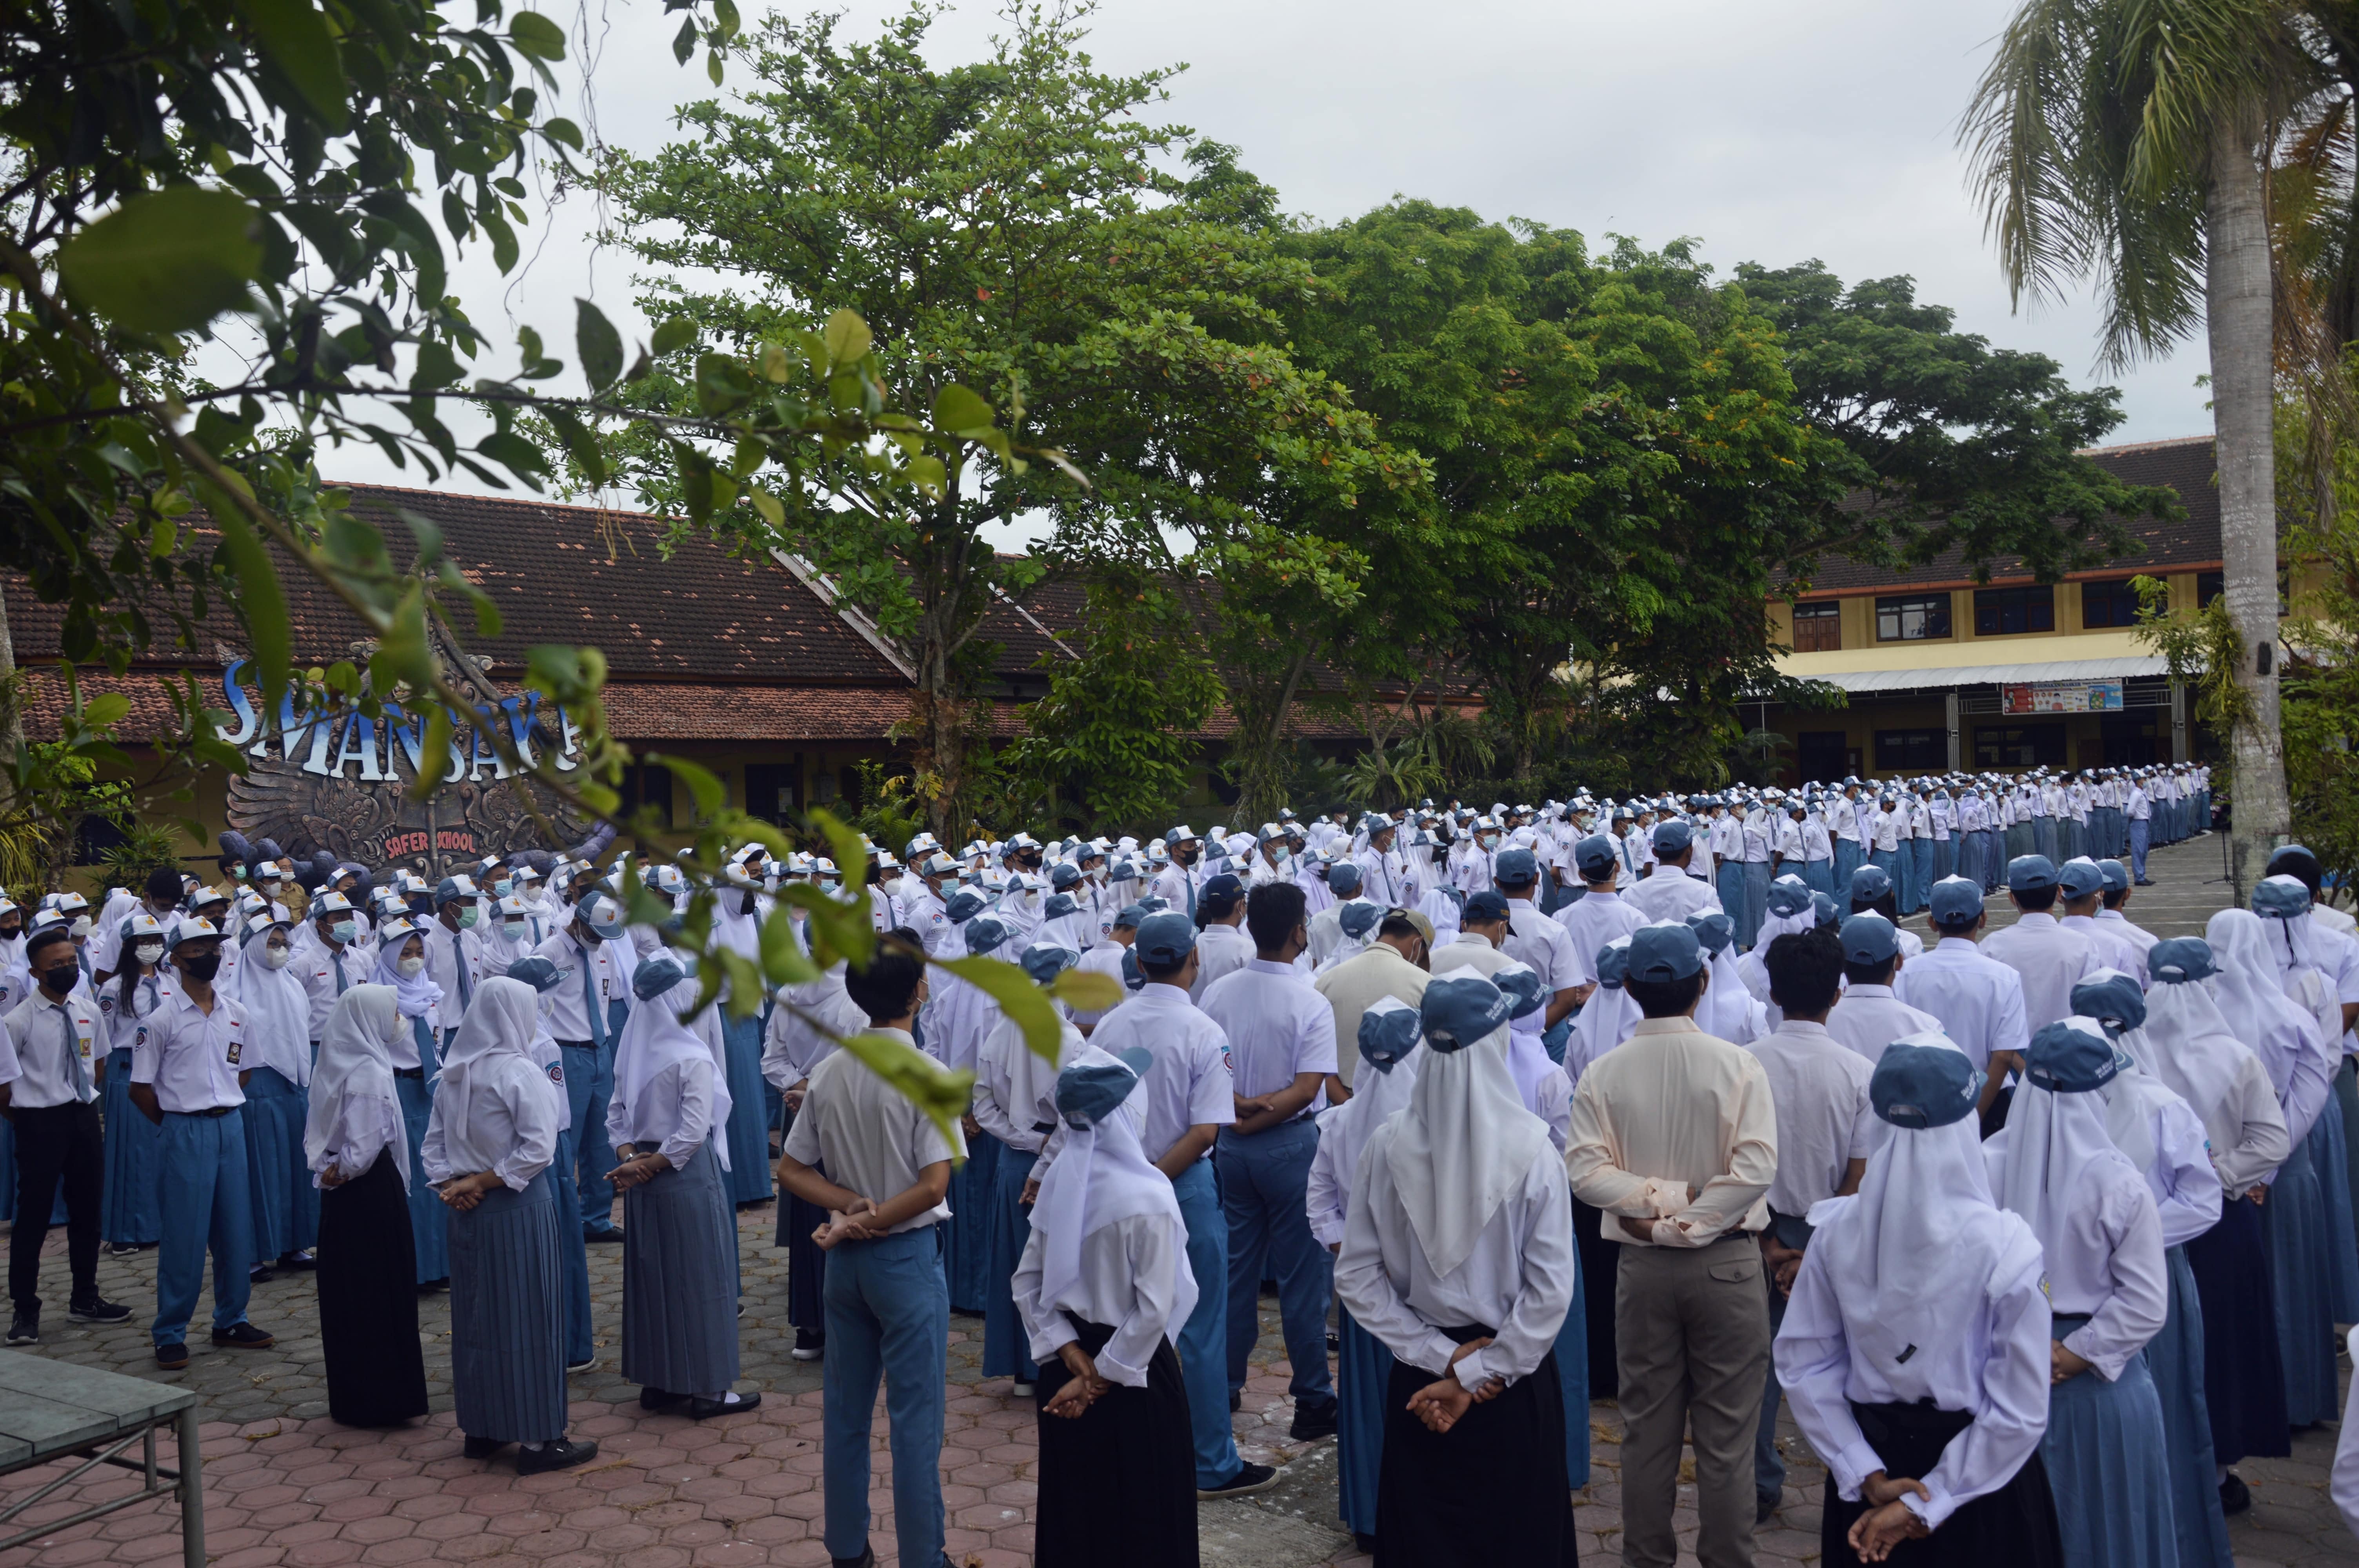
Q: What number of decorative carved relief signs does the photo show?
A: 1